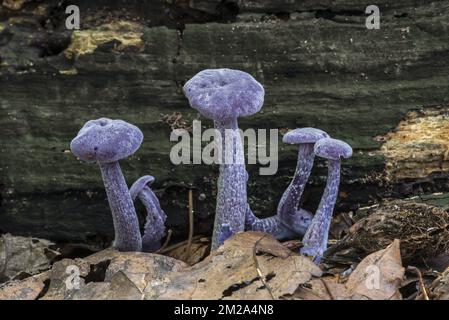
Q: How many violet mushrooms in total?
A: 5